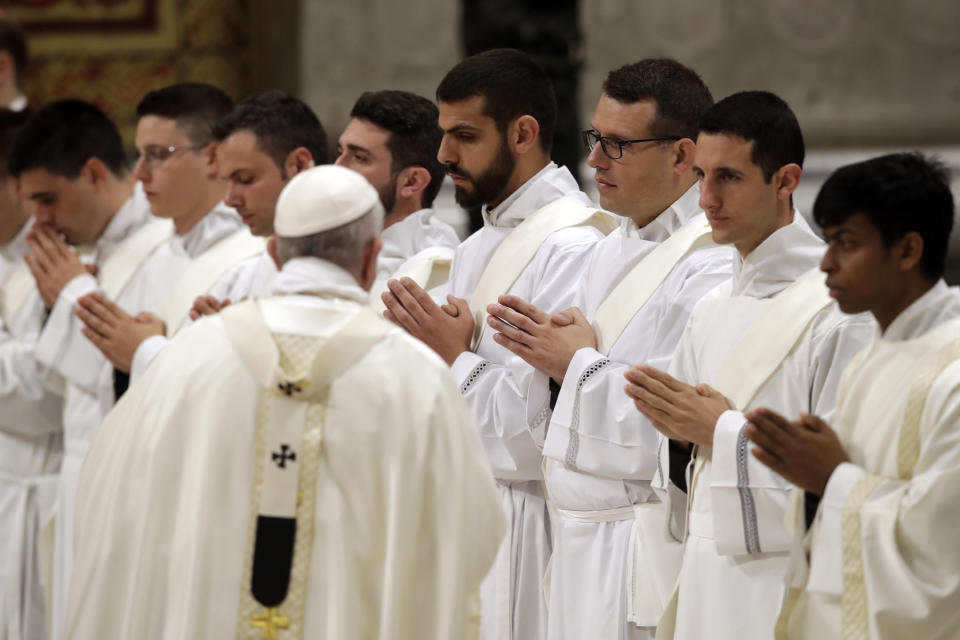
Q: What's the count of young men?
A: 9